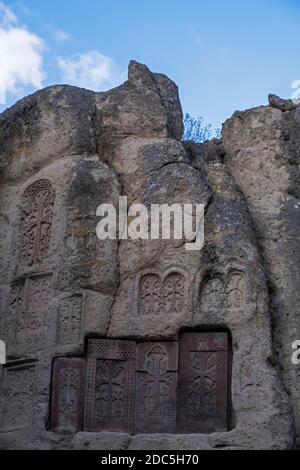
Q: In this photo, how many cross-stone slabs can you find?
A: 4